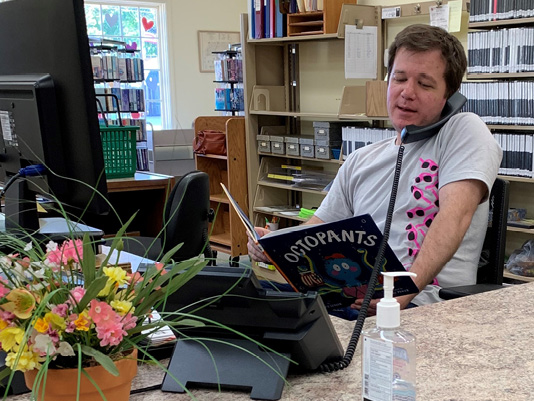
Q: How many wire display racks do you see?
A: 2